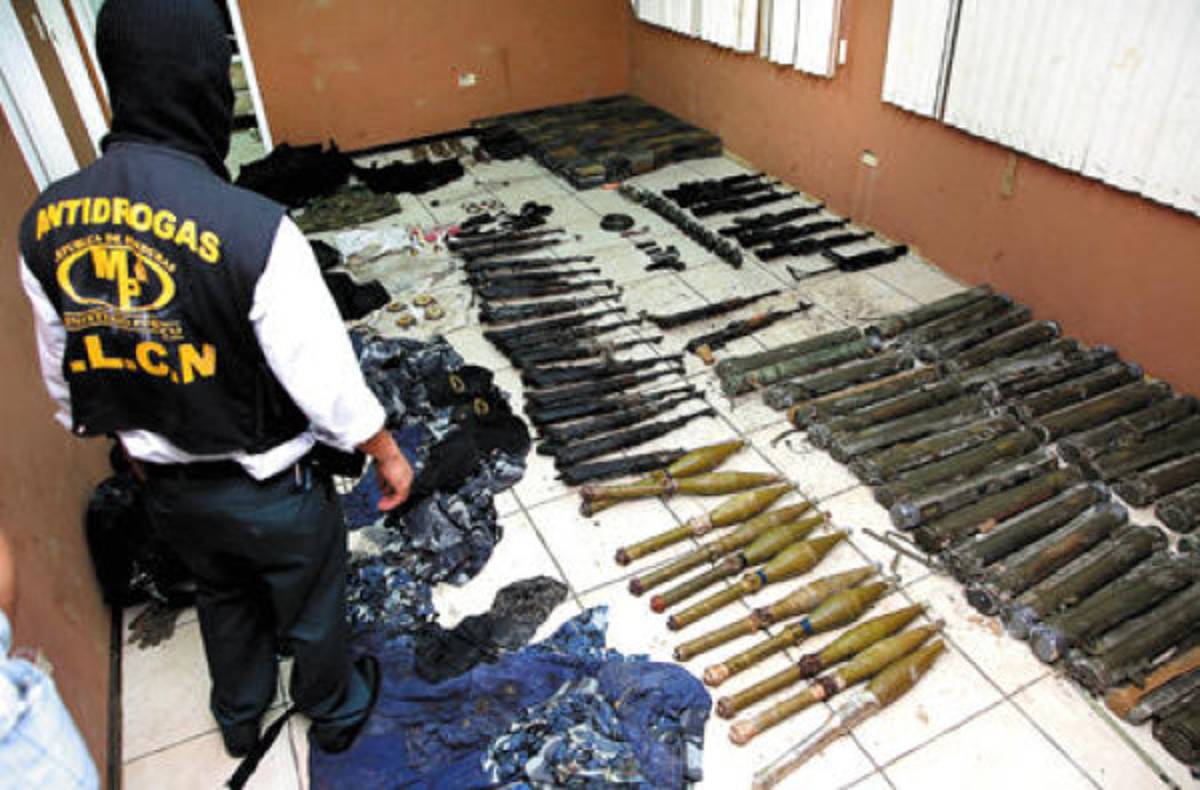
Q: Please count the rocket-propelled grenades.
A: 11